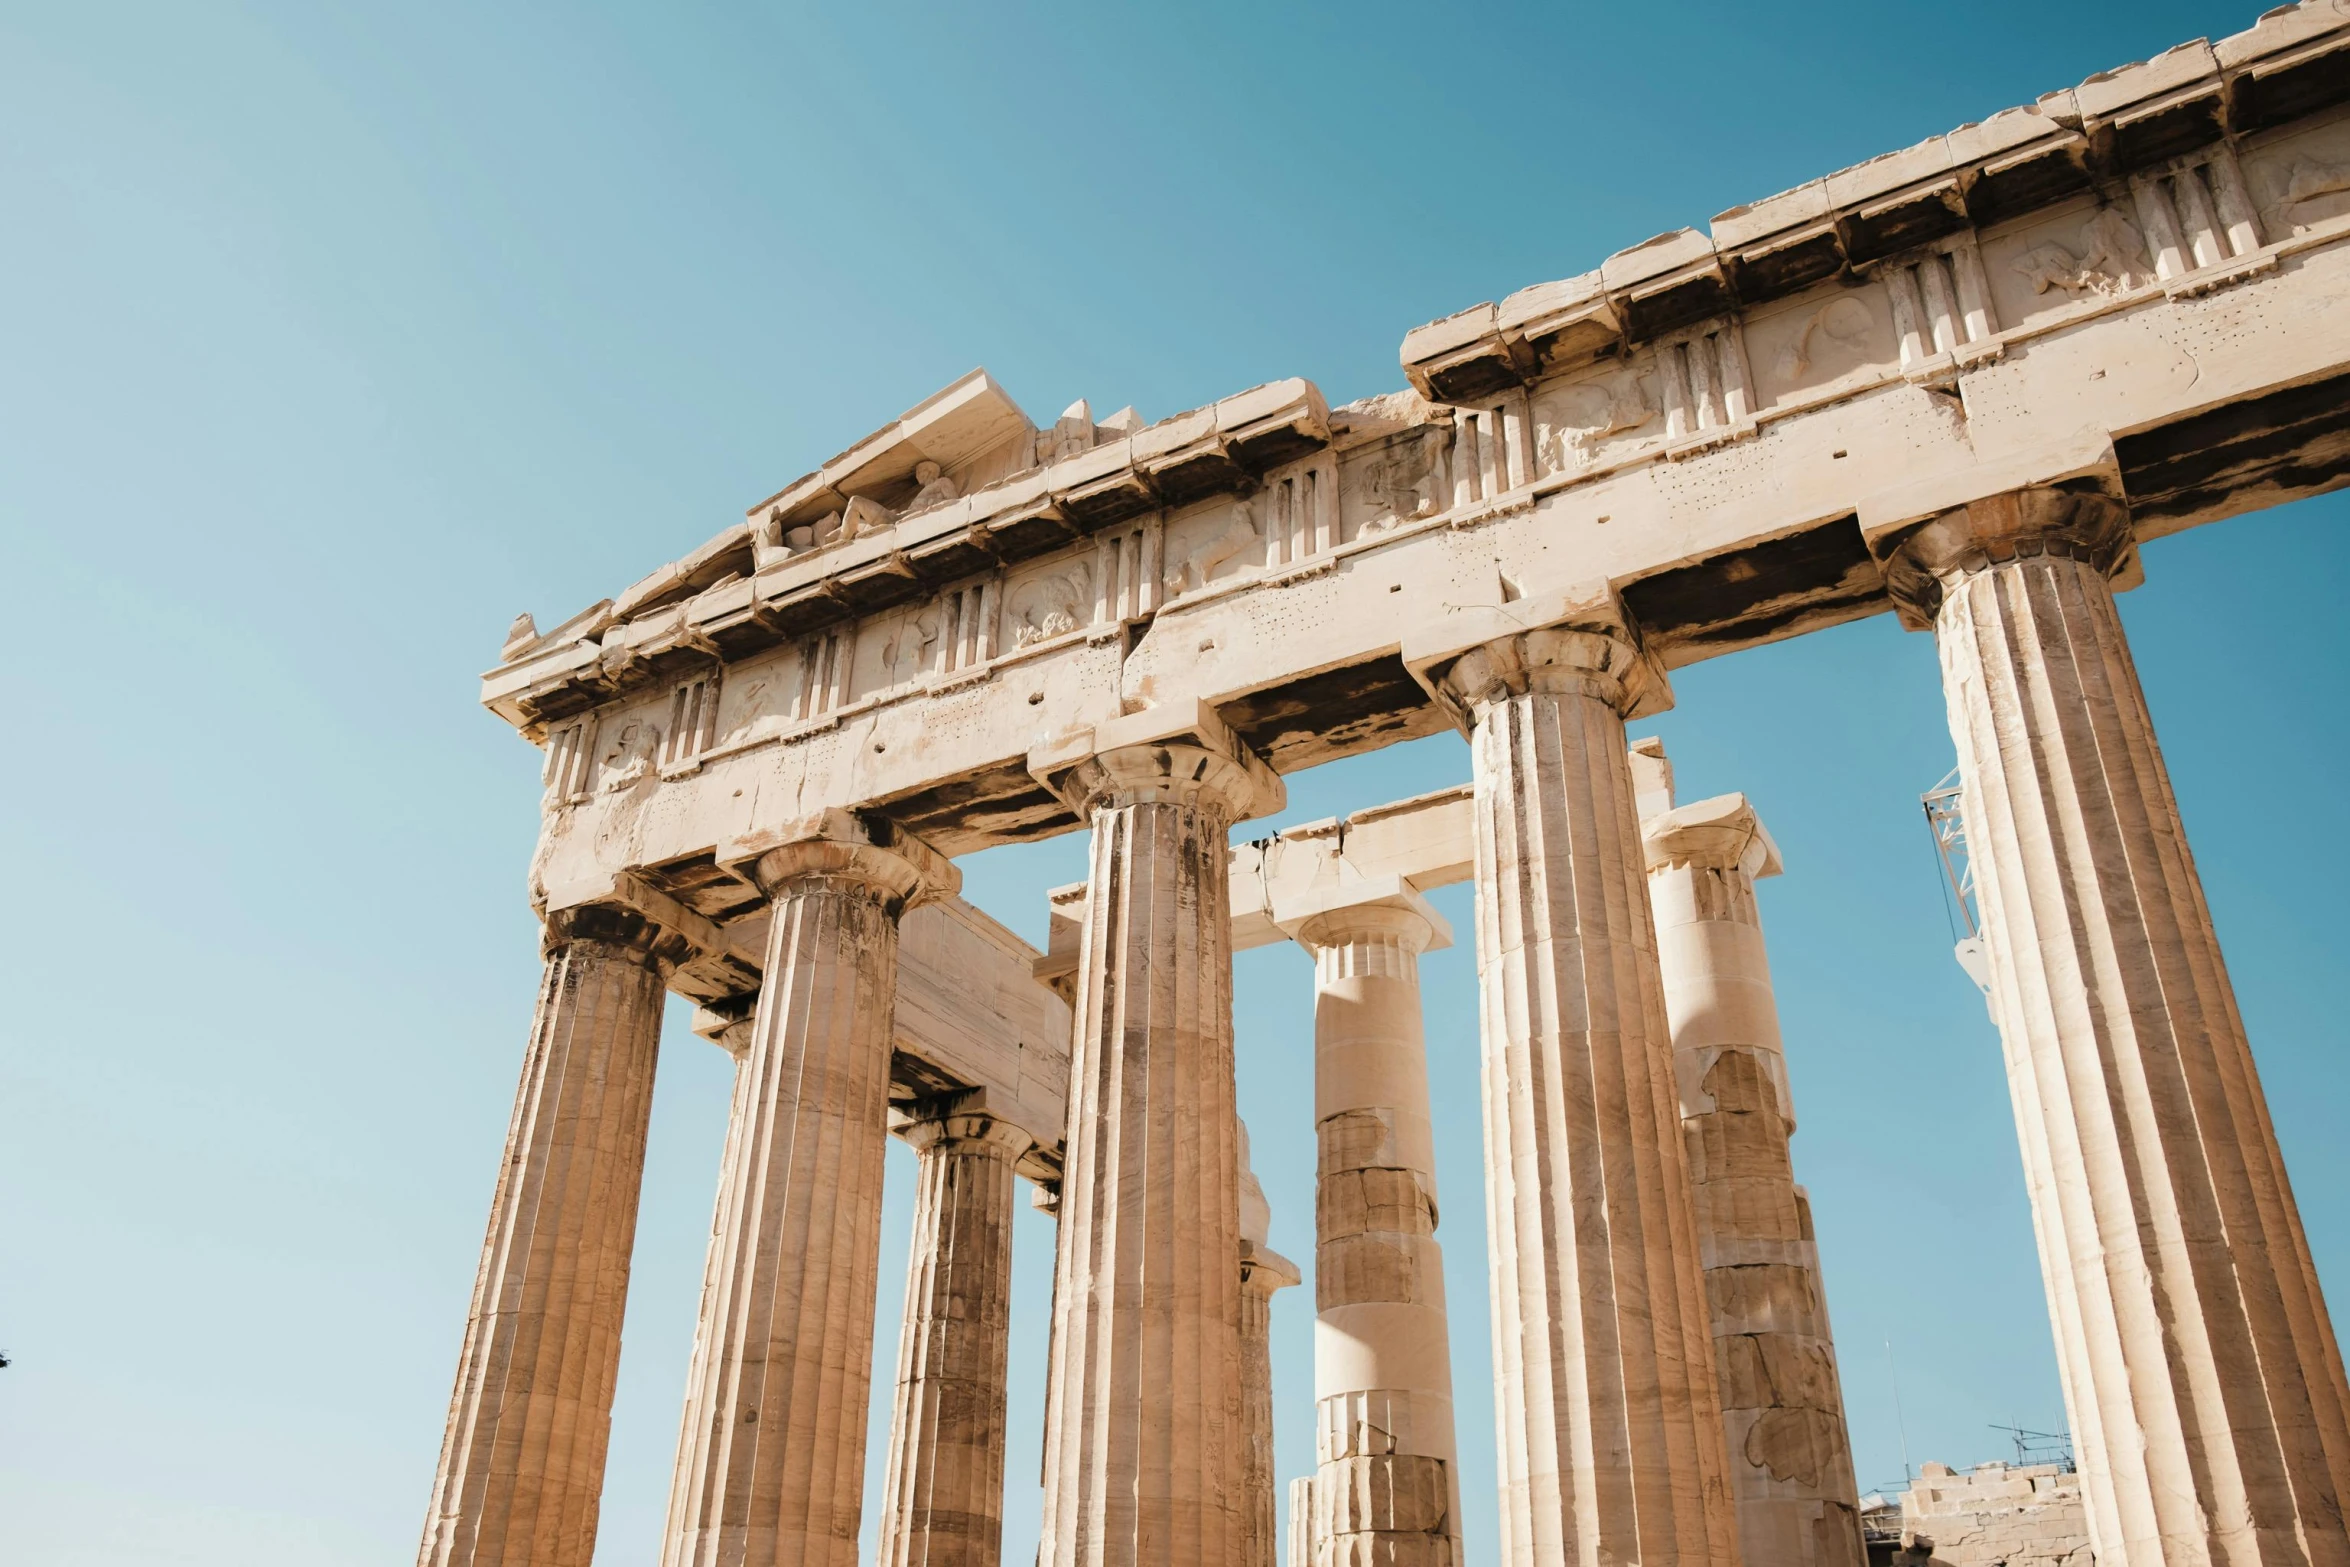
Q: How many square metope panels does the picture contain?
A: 10